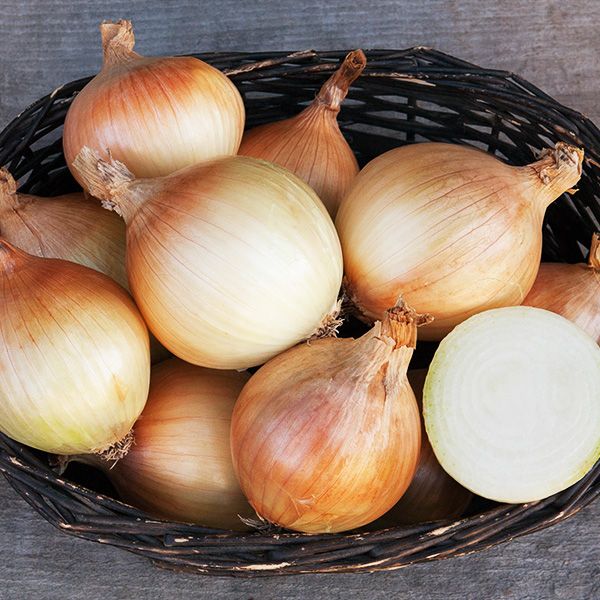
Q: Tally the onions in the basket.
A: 11